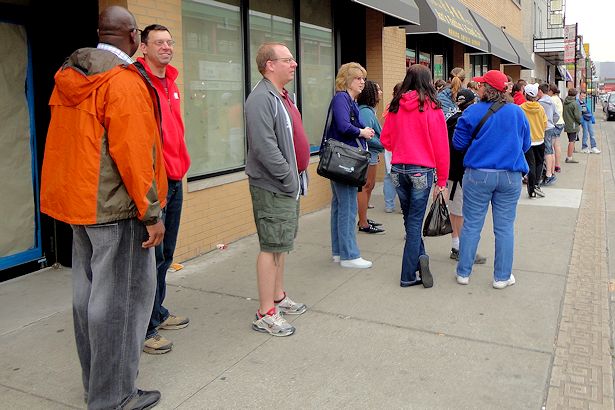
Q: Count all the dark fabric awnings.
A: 4